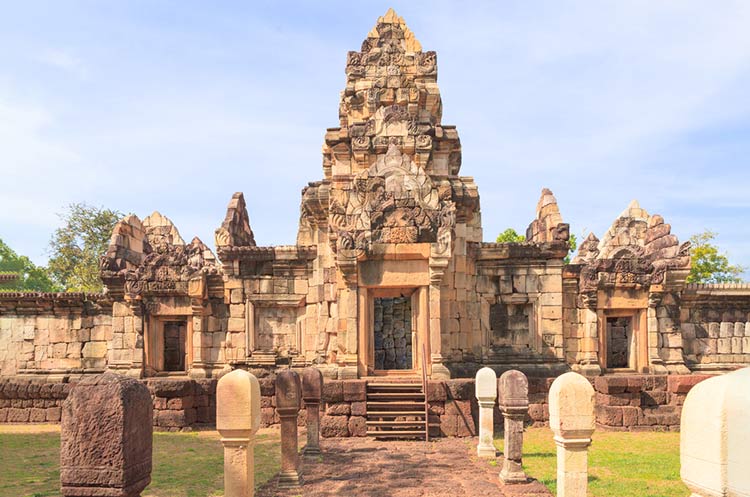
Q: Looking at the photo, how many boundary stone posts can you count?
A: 8